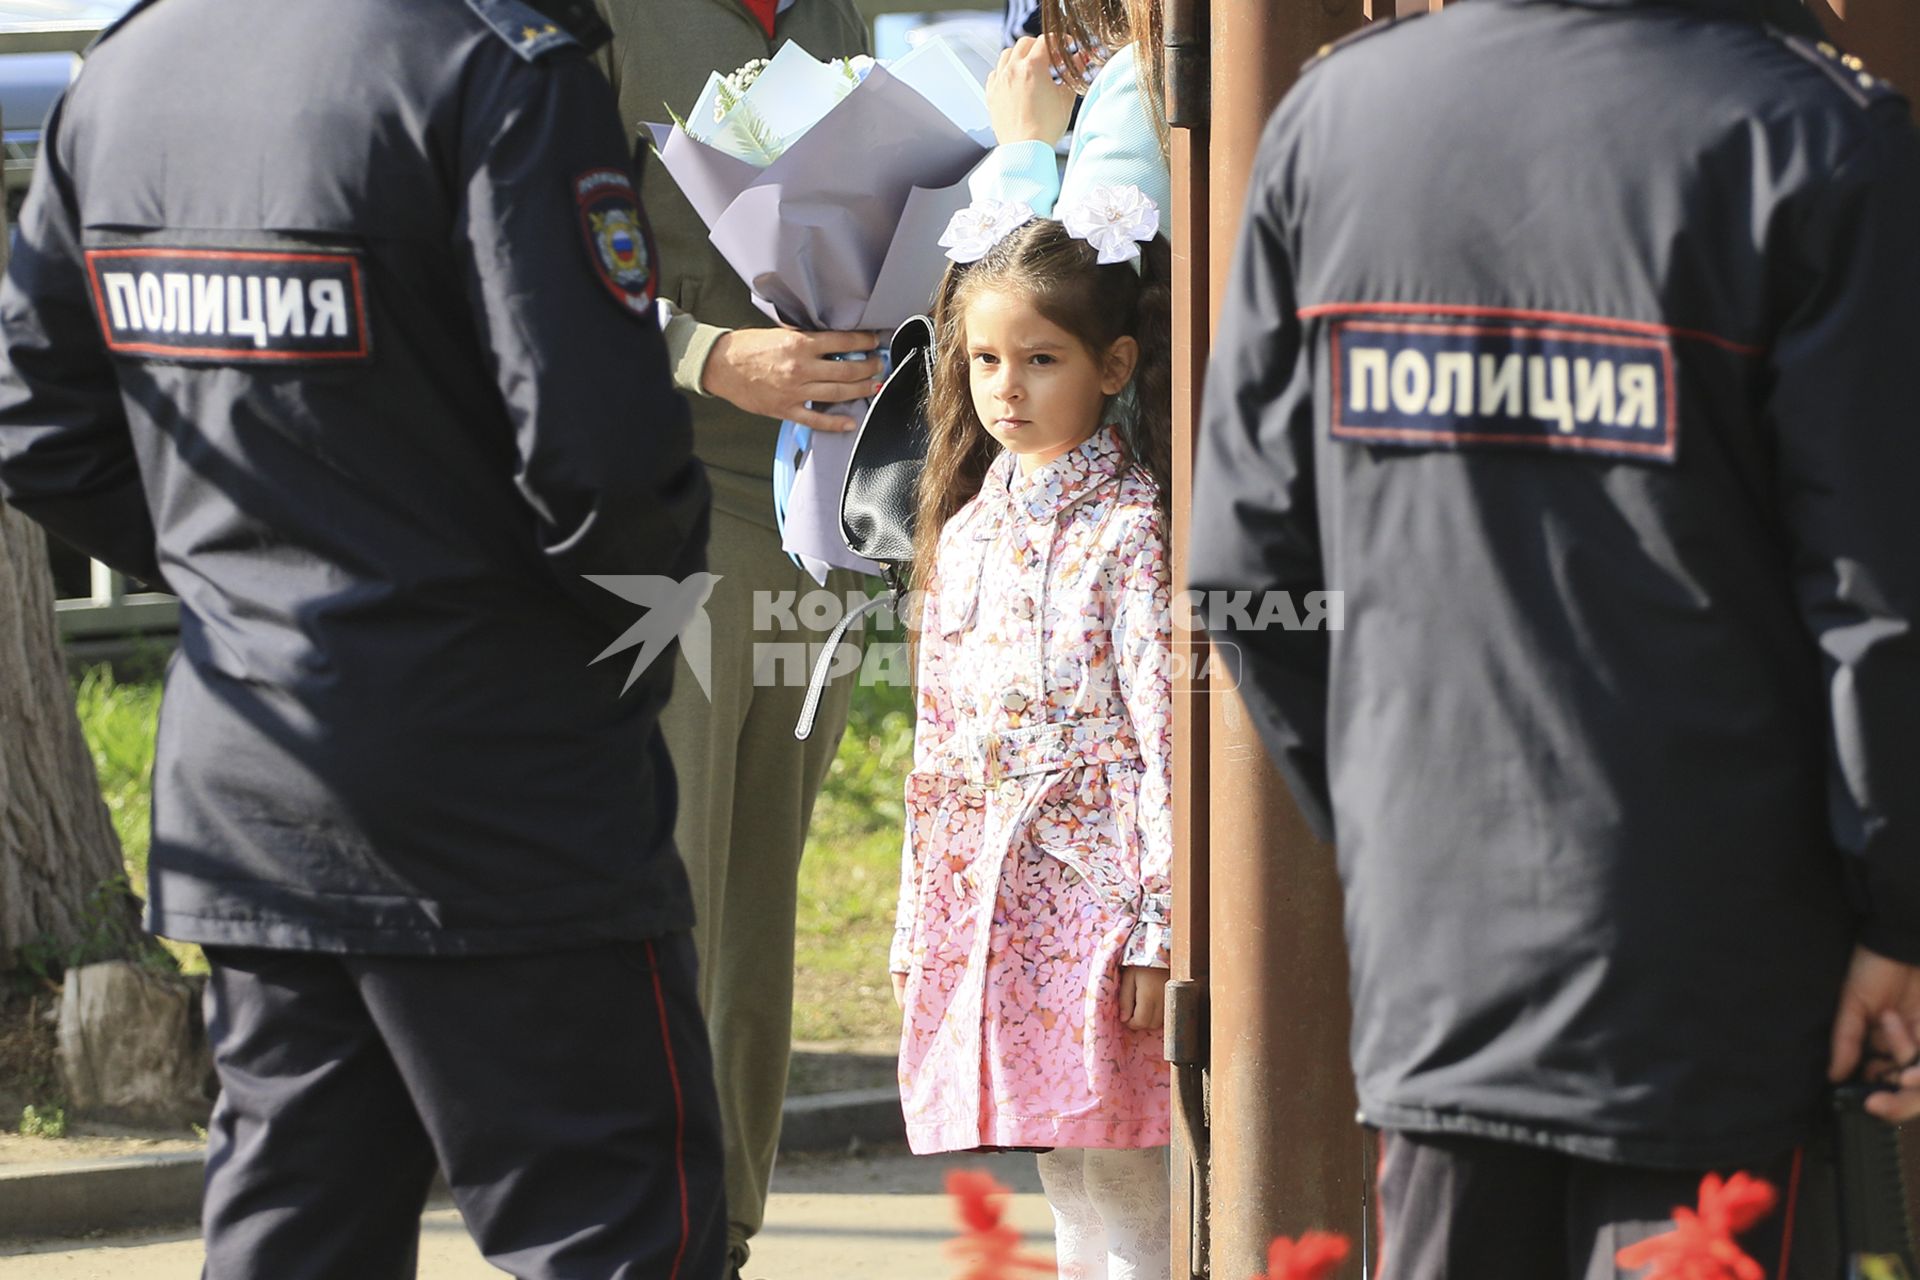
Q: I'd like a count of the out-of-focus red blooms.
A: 3